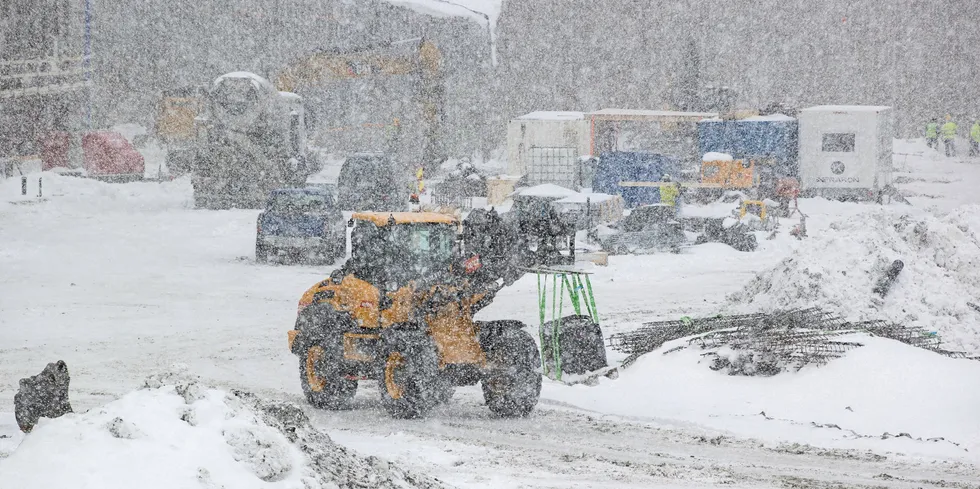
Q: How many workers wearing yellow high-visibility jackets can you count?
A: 4